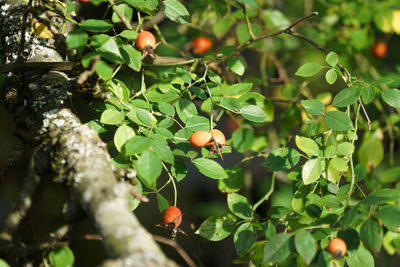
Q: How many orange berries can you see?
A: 7